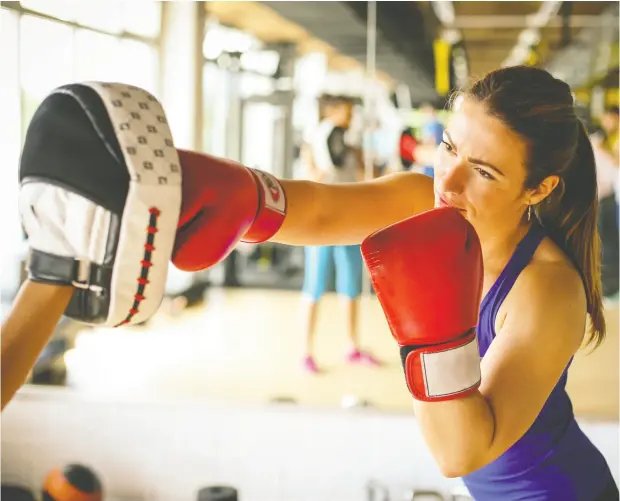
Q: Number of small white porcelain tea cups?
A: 0